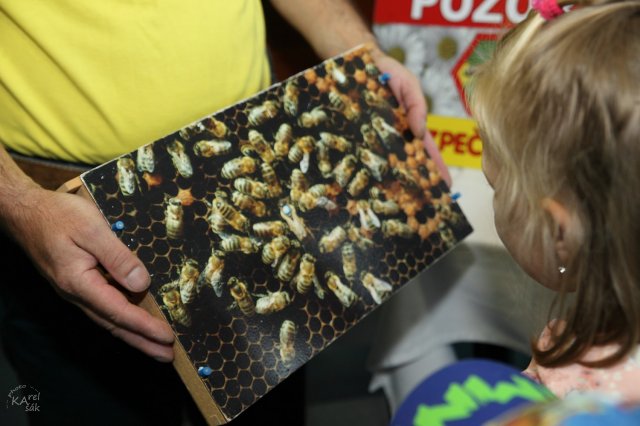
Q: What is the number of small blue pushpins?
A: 4